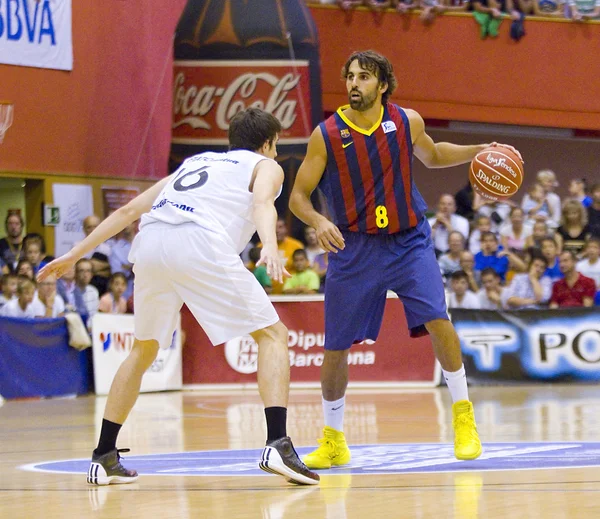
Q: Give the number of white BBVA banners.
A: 1